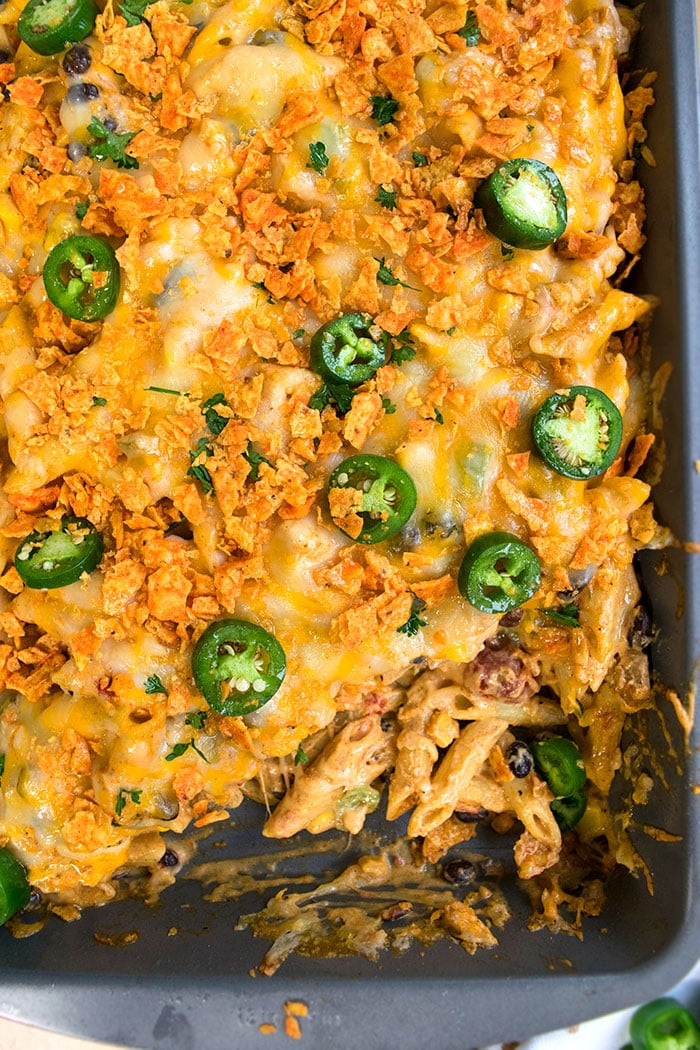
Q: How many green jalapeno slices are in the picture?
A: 13